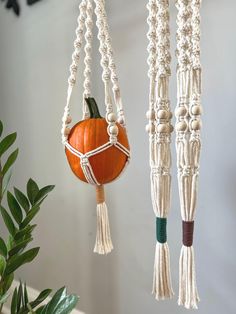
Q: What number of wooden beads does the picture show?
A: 15